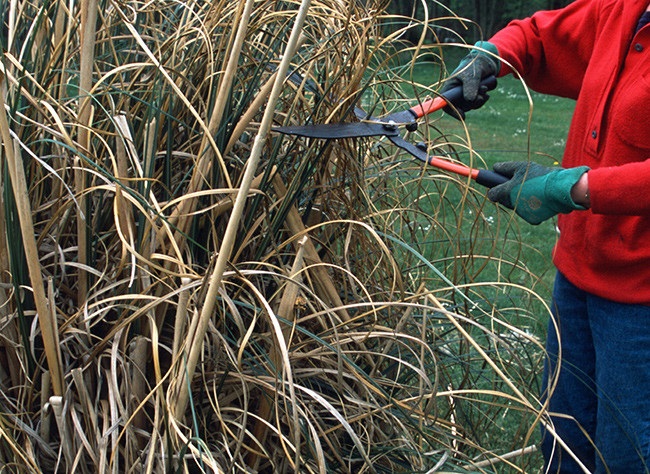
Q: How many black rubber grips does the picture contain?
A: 2